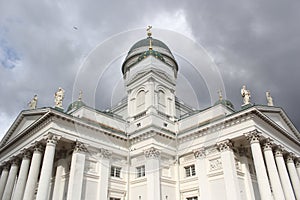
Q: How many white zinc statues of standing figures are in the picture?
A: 4